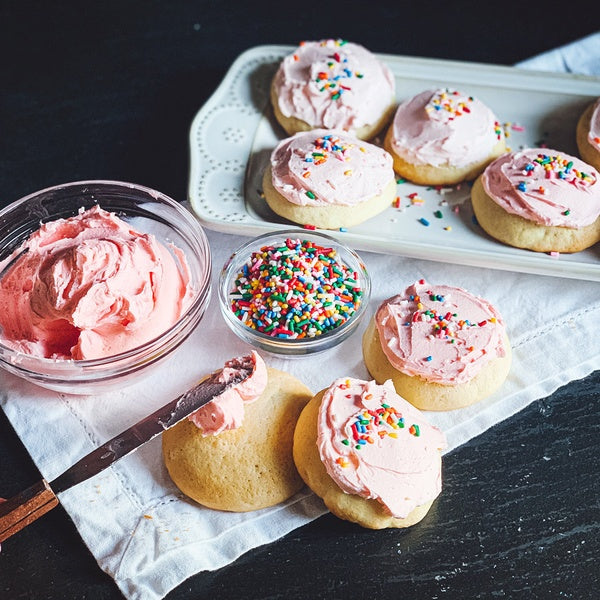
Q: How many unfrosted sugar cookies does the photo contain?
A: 1